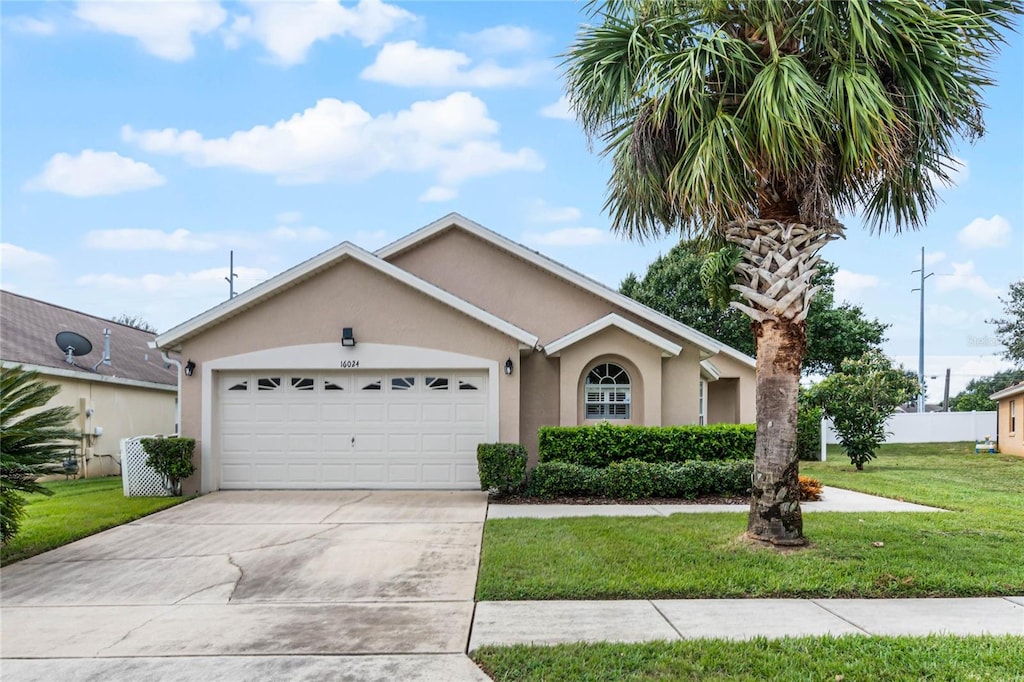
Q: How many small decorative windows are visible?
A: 8